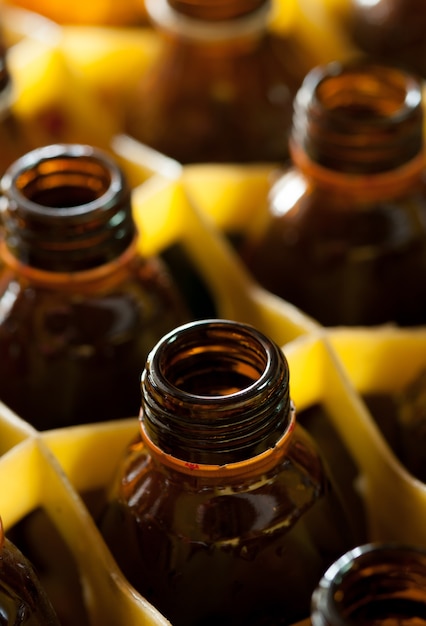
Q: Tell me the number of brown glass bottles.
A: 8